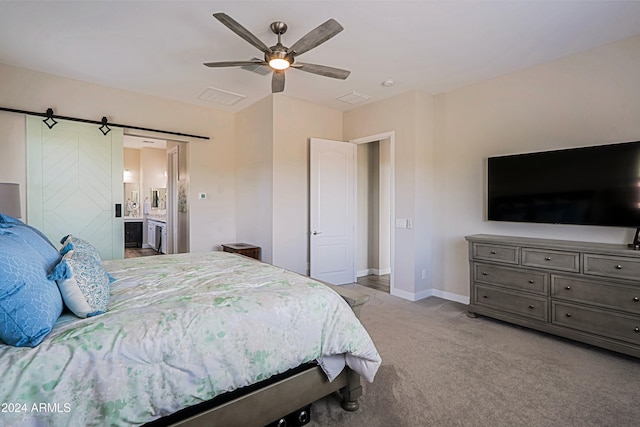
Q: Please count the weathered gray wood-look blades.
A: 5